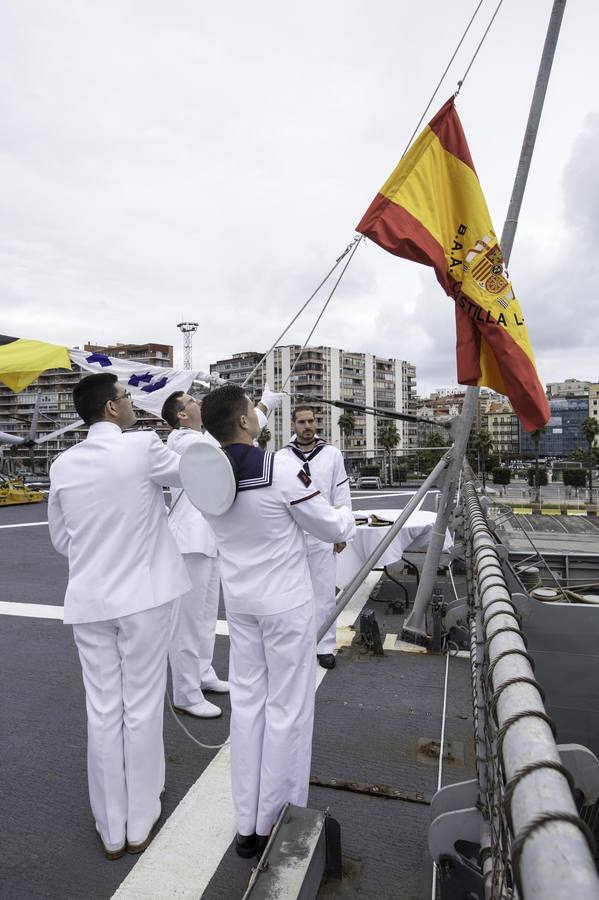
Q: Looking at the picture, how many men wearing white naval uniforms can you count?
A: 4